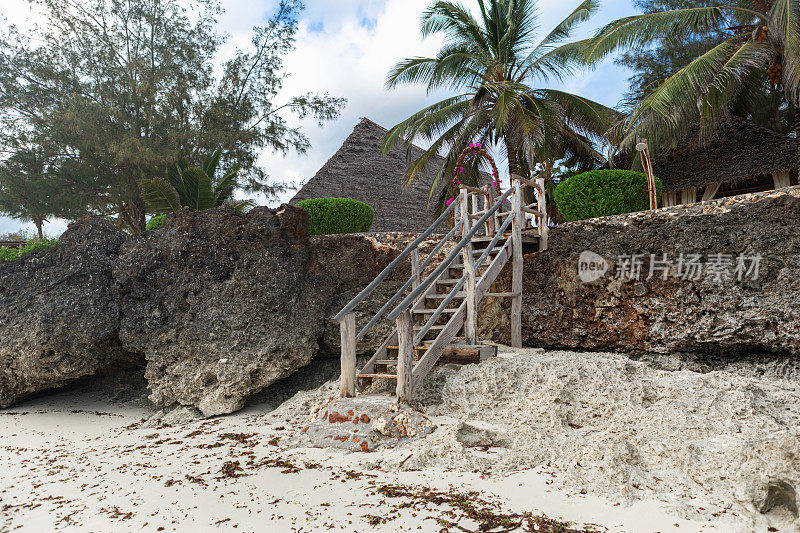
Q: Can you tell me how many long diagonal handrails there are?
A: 4